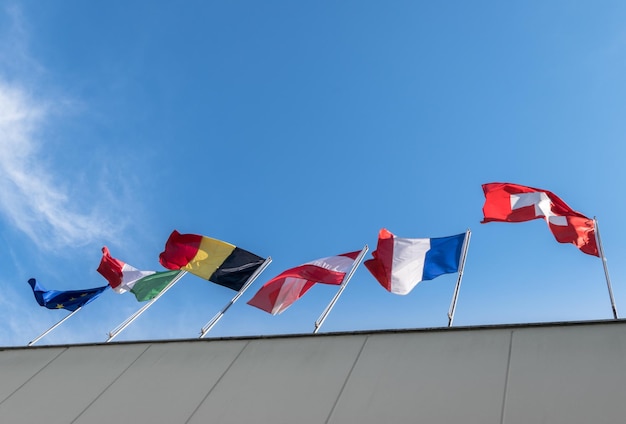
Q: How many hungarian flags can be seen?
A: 0